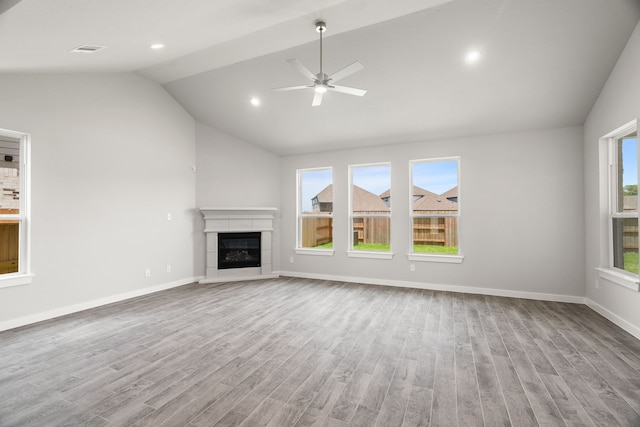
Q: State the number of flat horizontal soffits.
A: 1